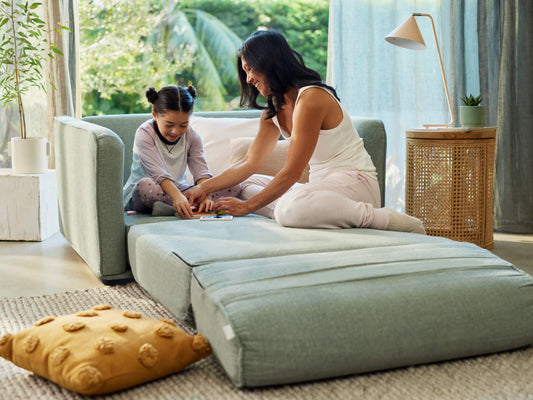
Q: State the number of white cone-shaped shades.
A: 1